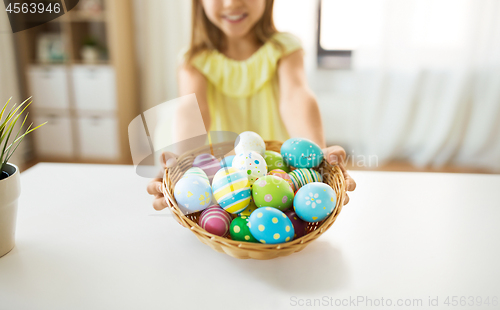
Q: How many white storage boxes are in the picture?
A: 4